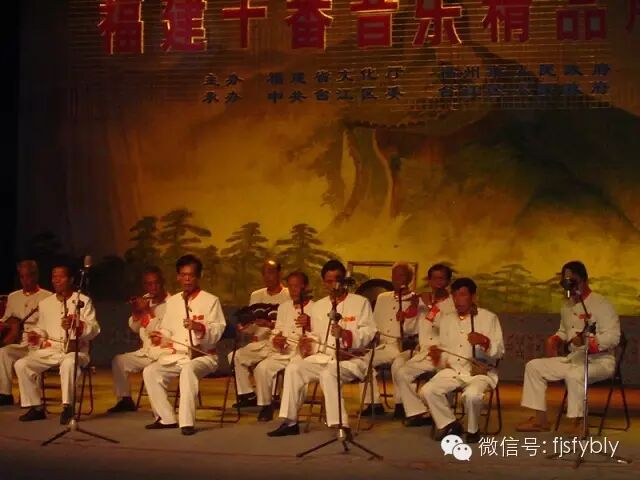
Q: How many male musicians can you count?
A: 11